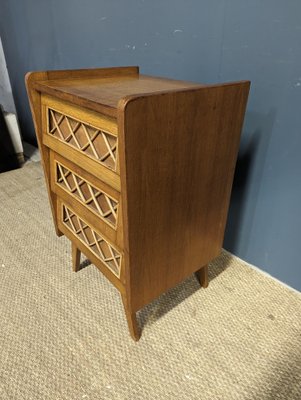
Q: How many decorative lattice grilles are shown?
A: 3